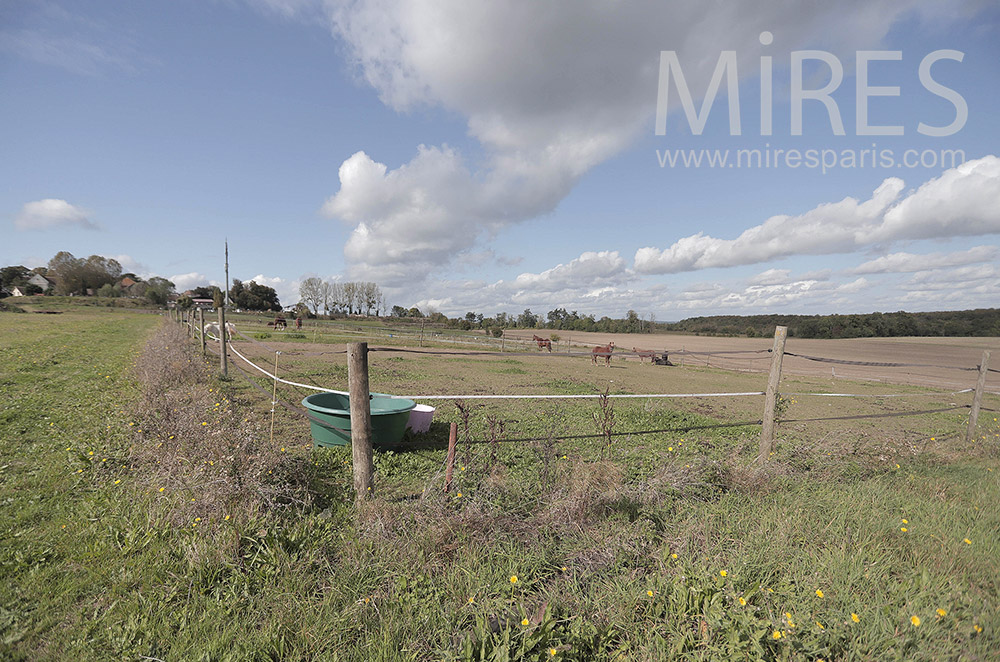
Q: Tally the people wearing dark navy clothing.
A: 0